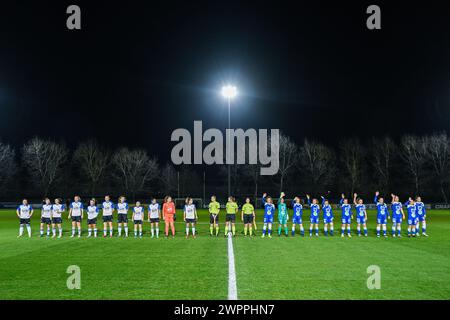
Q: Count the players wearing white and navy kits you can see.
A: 10